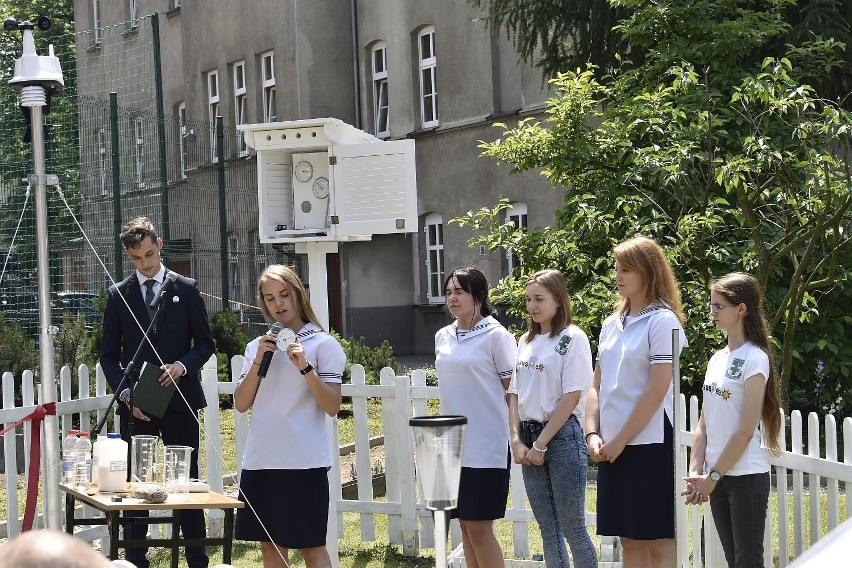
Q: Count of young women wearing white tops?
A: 5